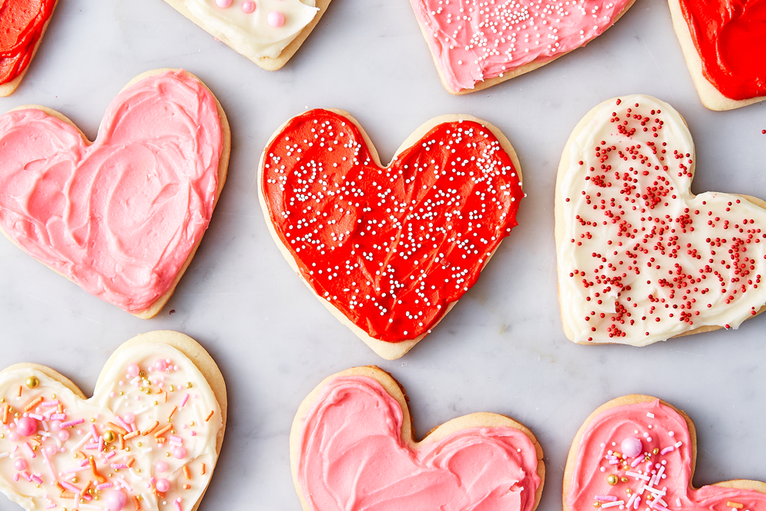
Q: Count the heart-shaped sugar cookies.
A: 10